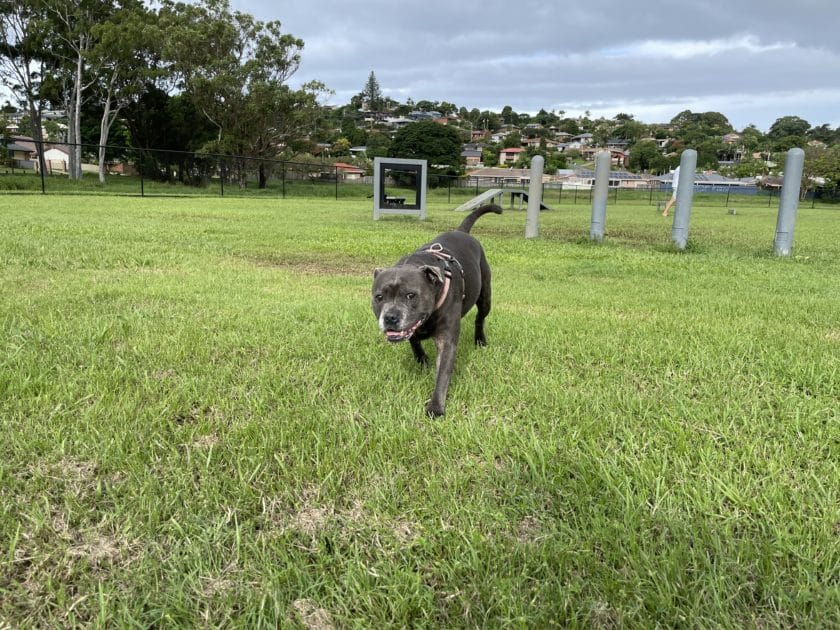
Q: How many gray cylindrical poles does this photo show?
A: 4